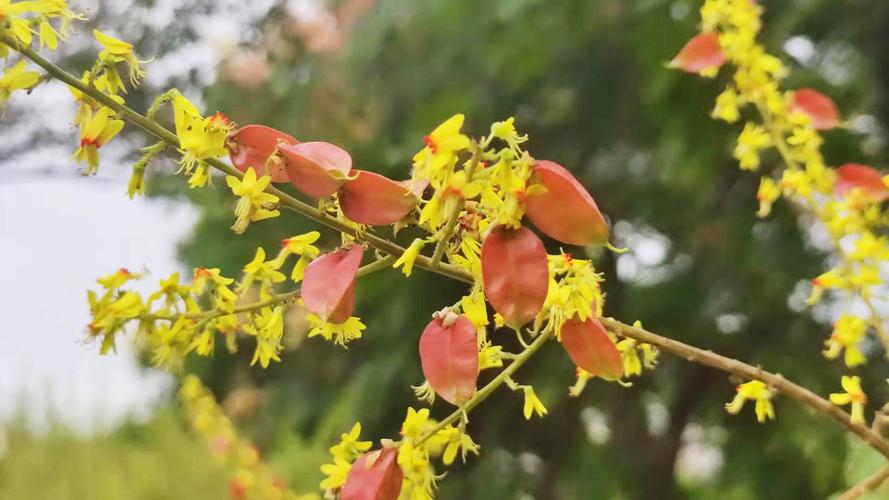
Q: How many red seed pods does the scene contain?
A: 12